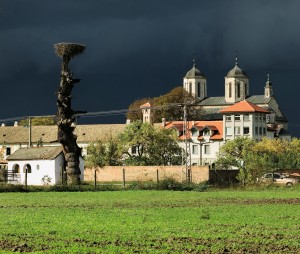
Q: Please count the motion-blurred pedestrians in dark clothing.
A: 0